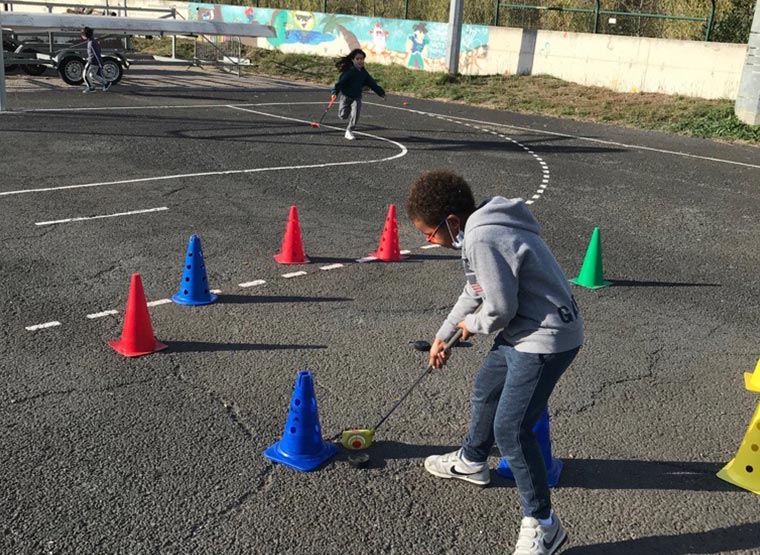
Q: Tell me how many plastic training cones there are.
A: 9